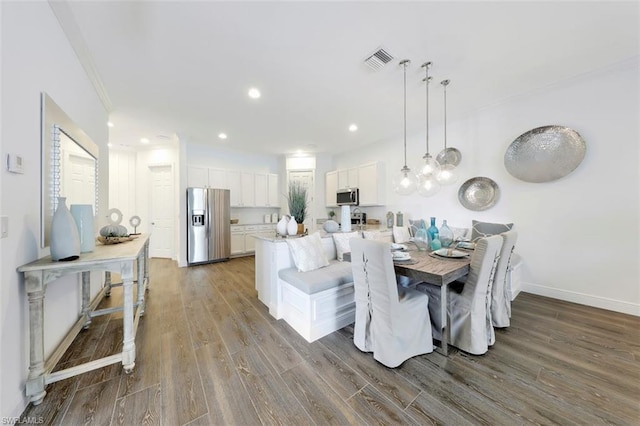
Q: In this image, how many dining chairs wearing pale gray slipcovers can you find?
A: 3